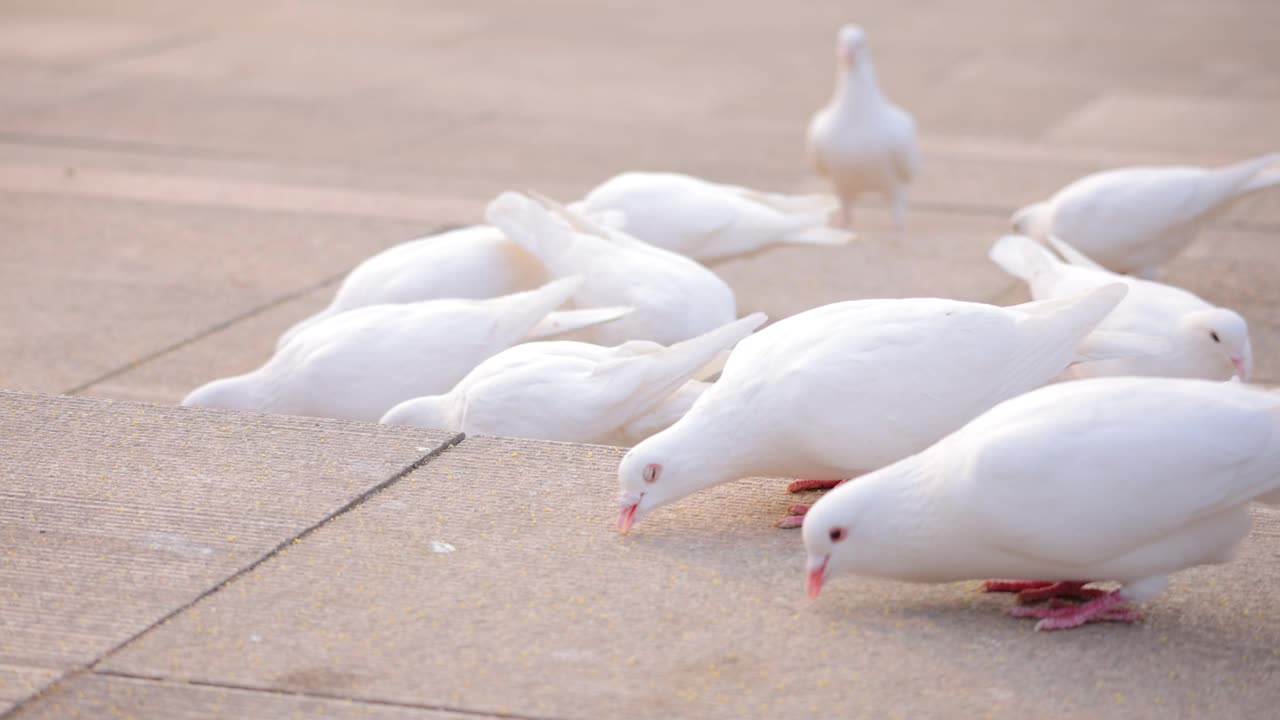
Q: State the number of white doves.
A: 10